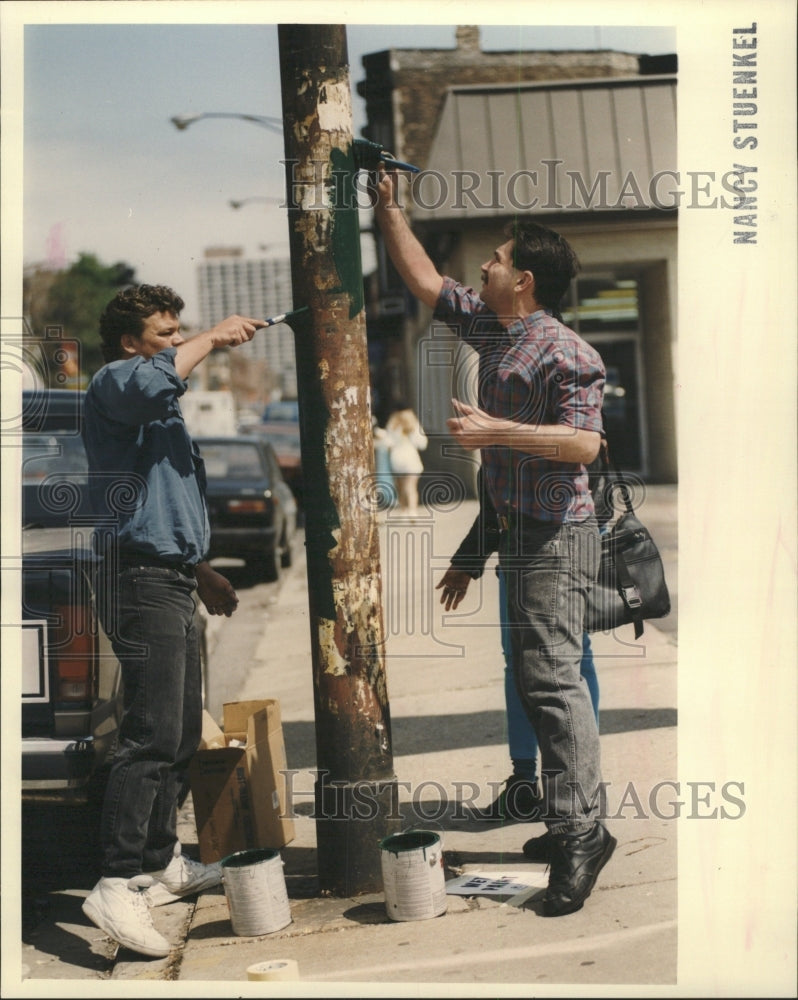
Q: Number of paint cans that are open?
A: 2